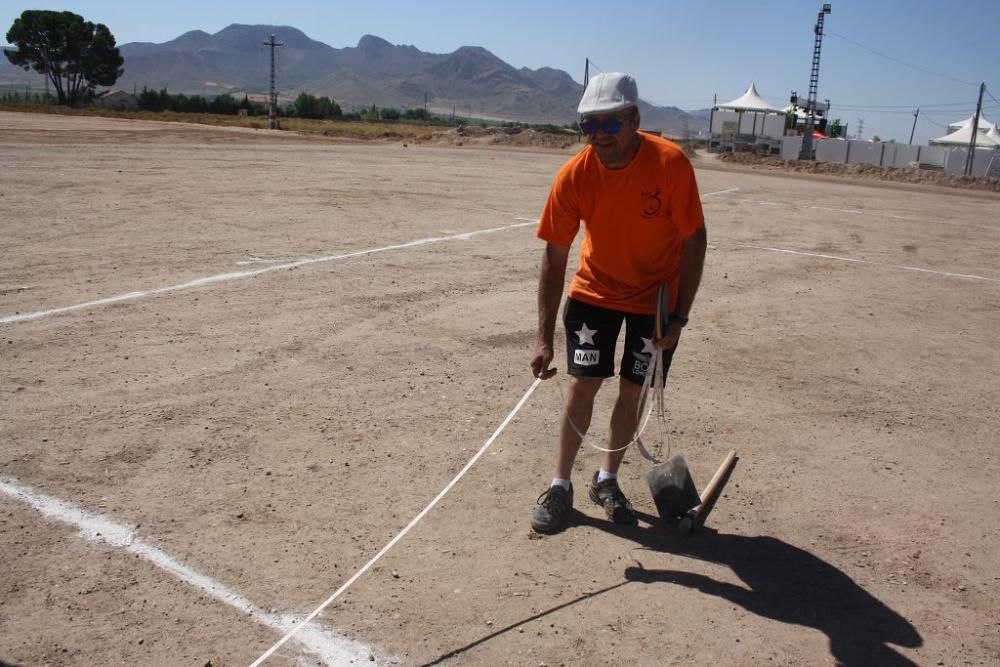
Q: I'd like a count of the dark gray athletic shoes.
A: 2